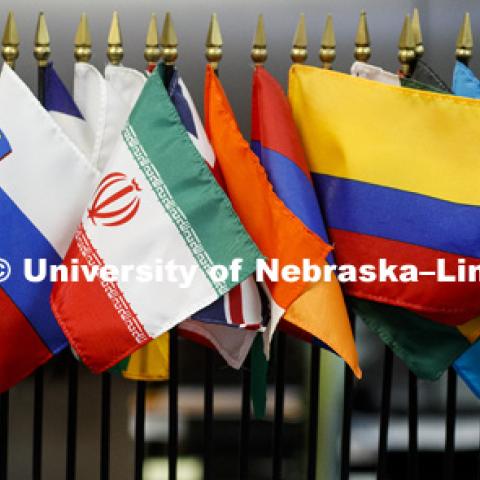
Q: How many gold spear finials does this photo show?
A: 14